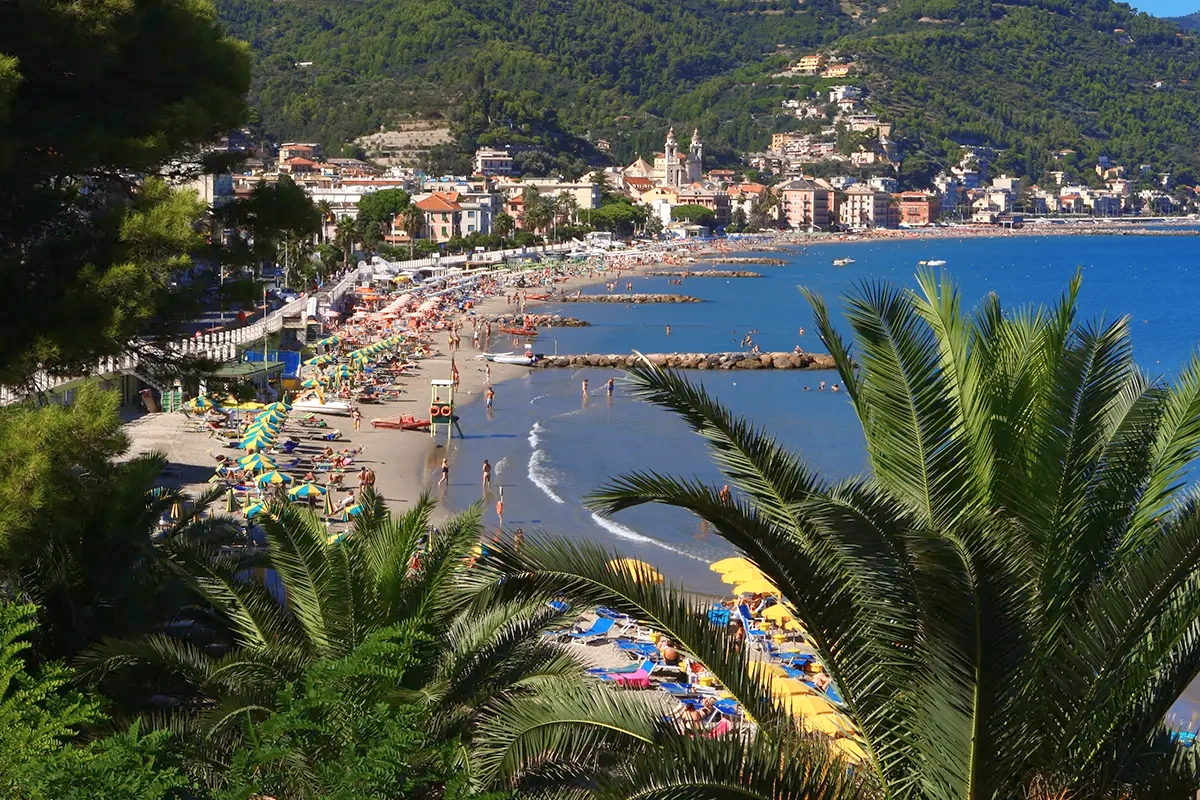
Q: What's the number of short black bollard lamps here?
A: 0